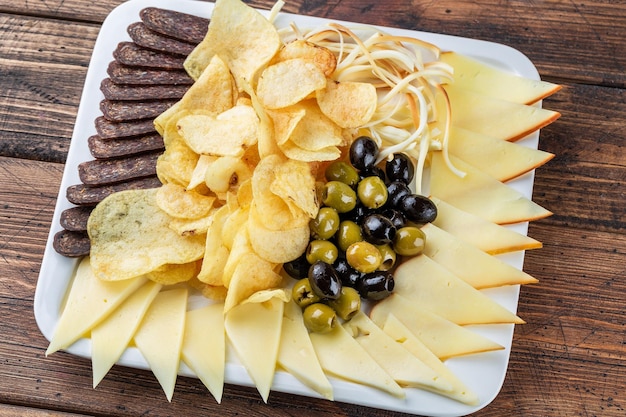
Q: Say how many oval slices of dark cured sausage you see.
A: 12